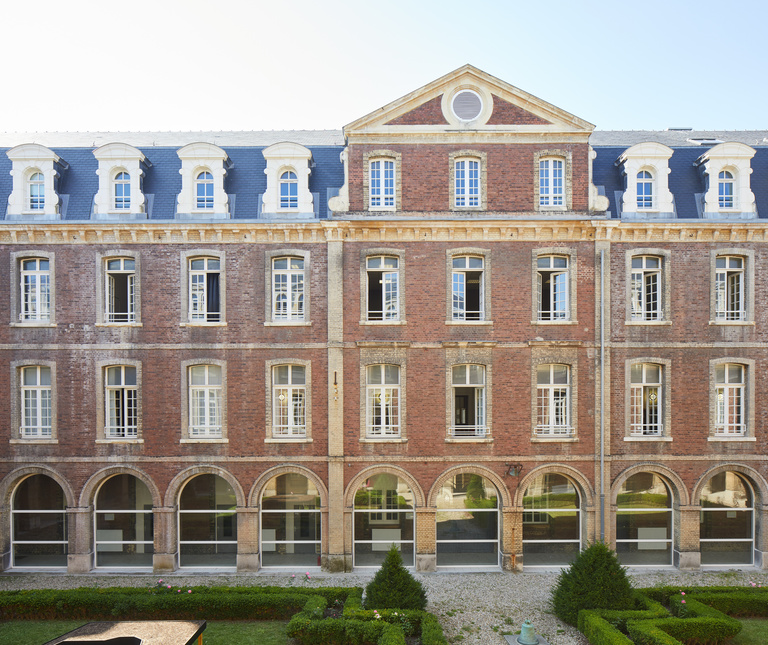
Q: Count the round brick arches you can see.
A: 9